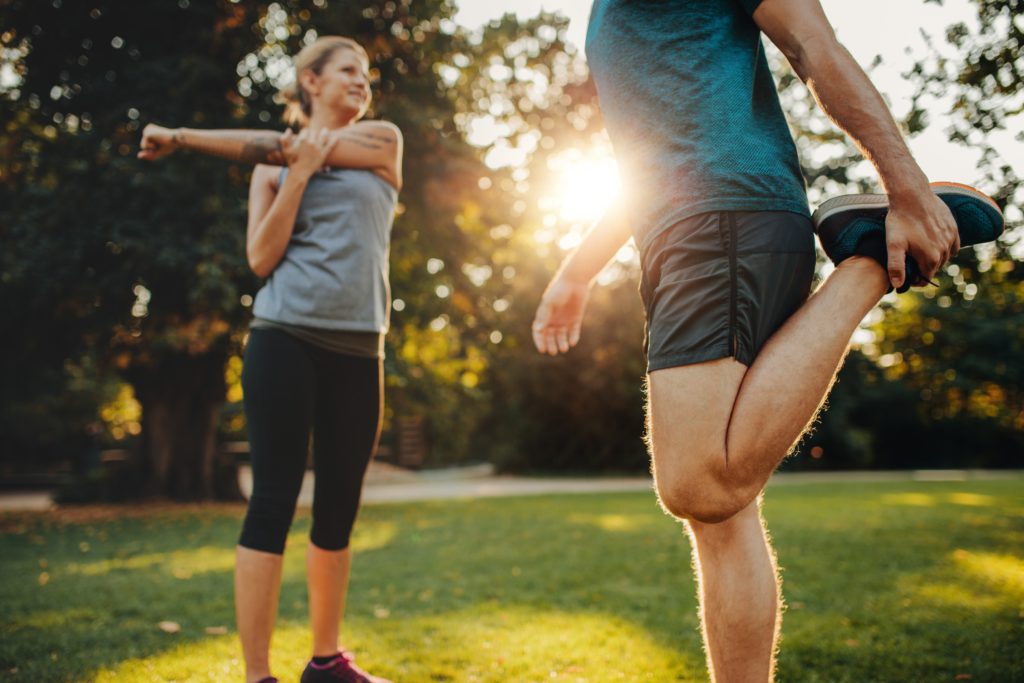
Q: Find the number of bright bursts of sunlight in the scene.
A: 1